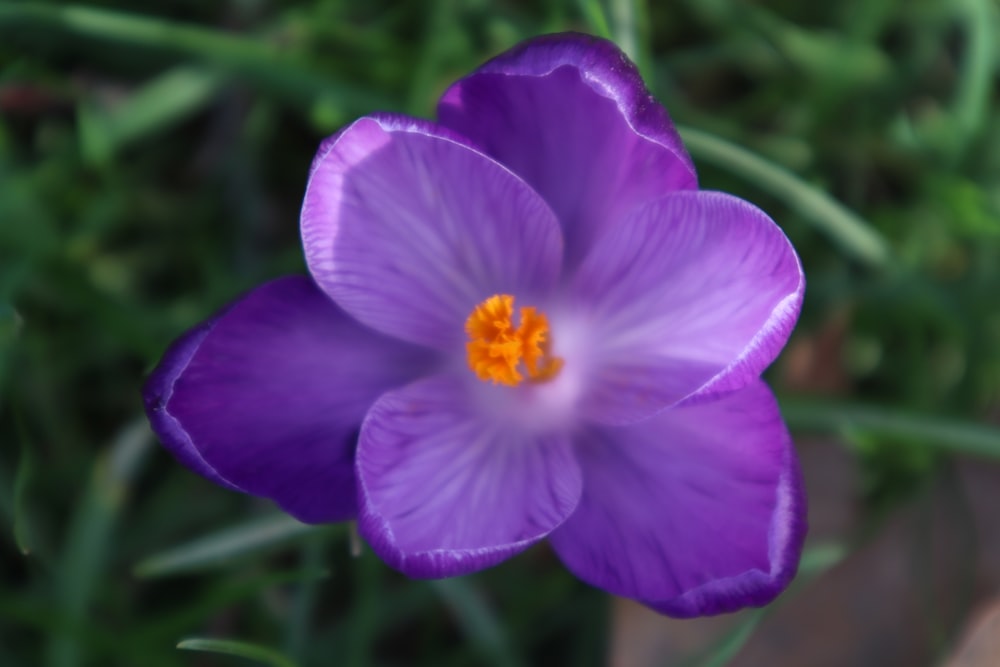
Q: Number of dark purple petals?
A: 3